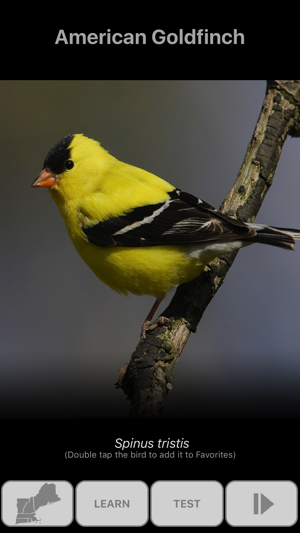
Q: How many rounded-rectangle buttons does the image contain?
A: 4